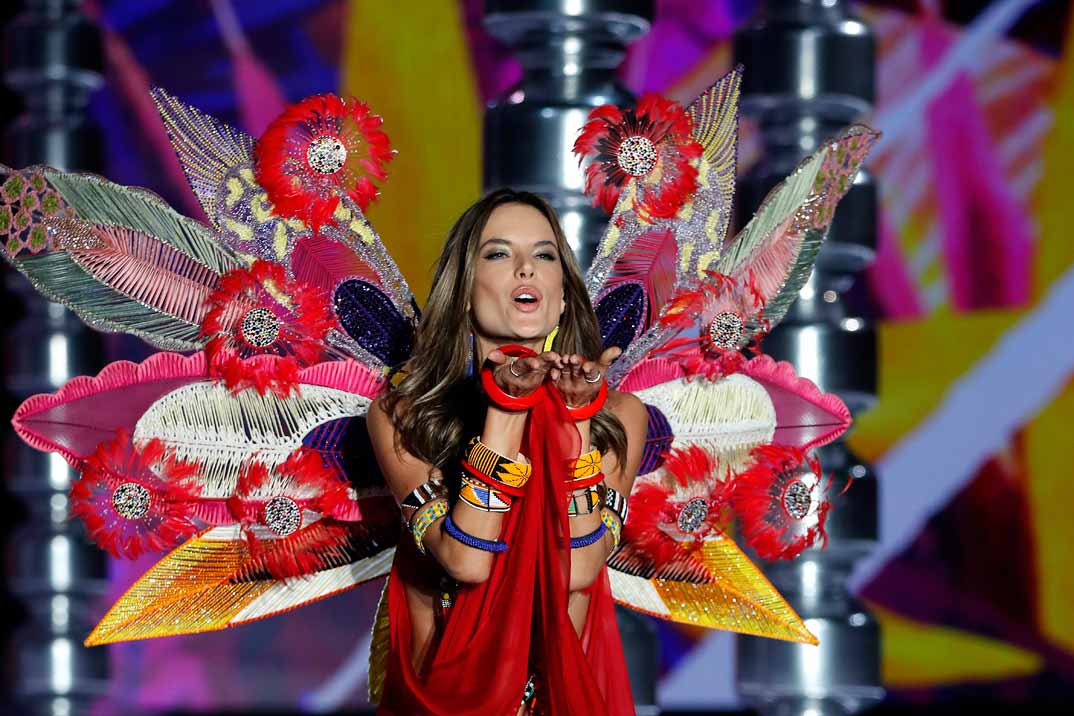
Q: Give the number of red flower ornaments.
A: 8